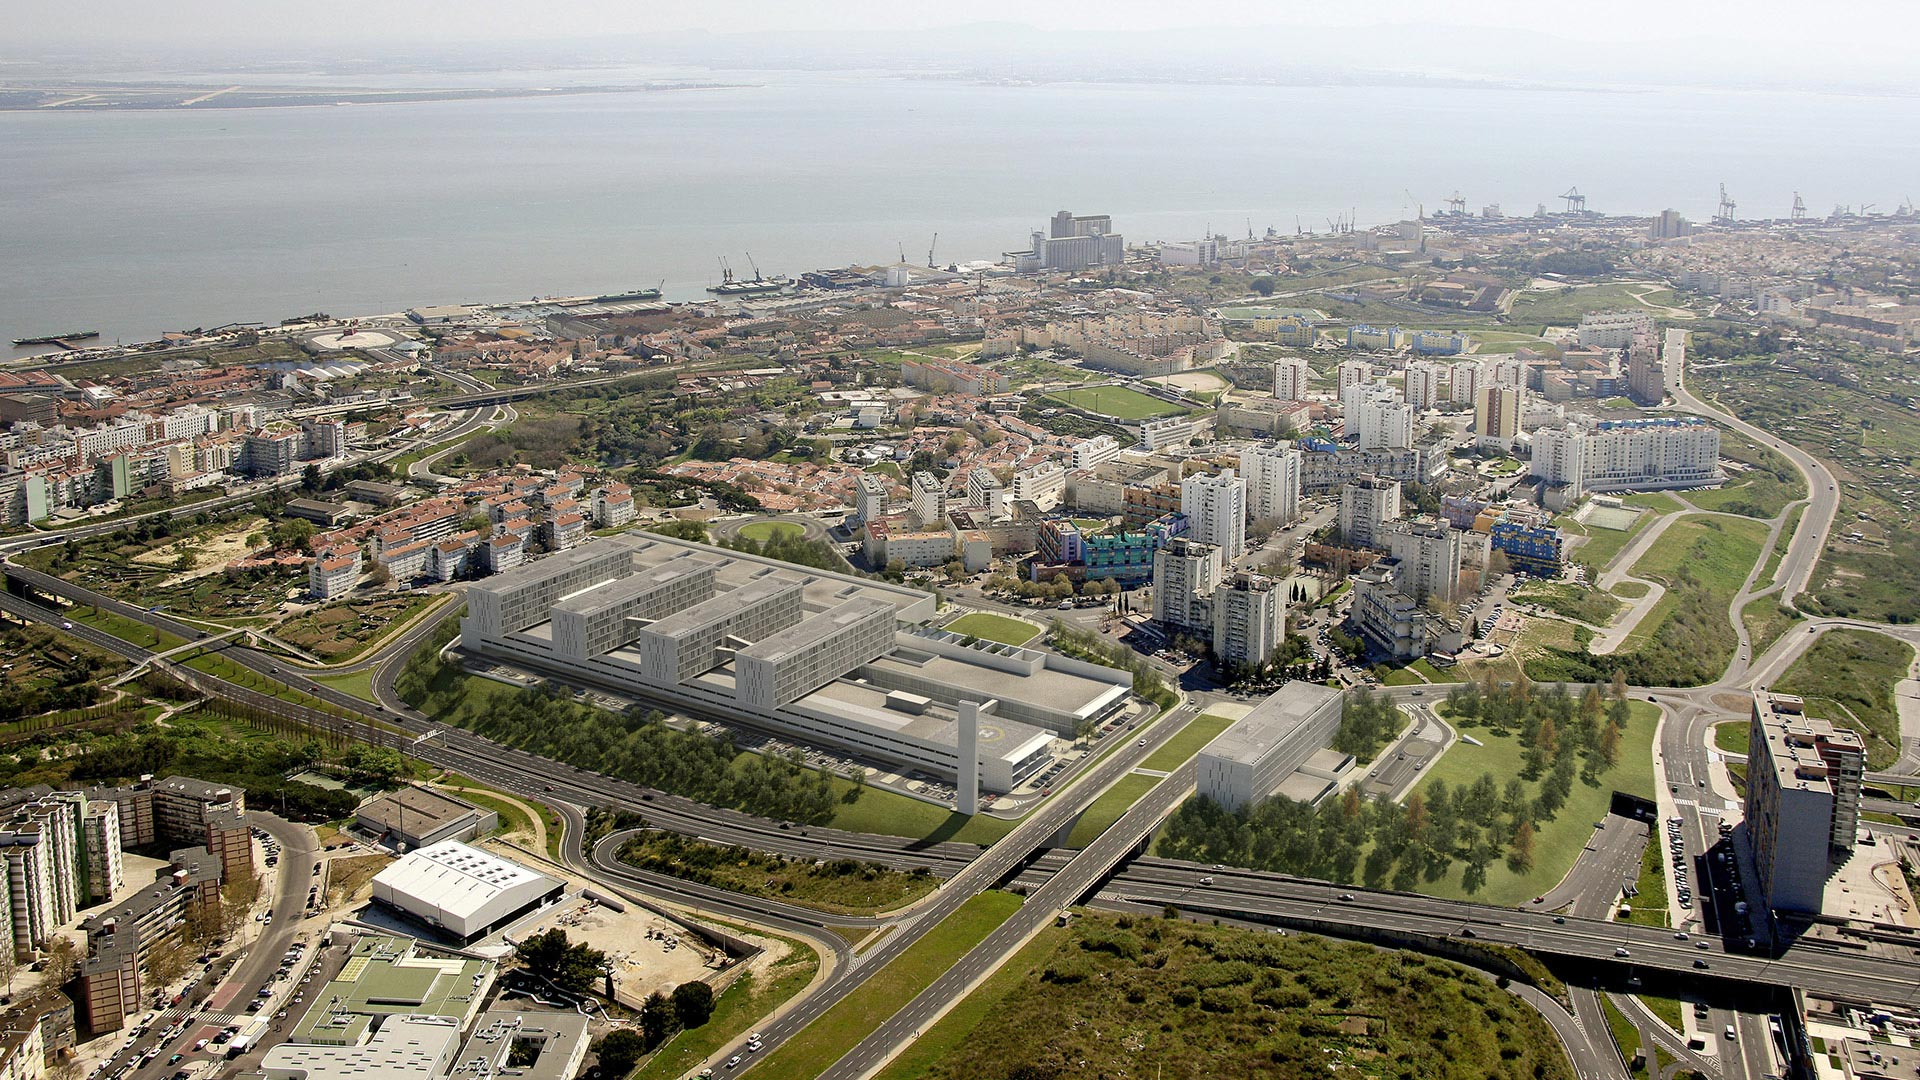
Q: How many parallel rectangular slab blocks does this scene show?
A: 4